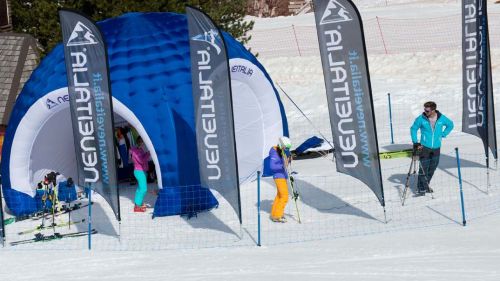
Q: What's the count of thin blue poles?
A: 4